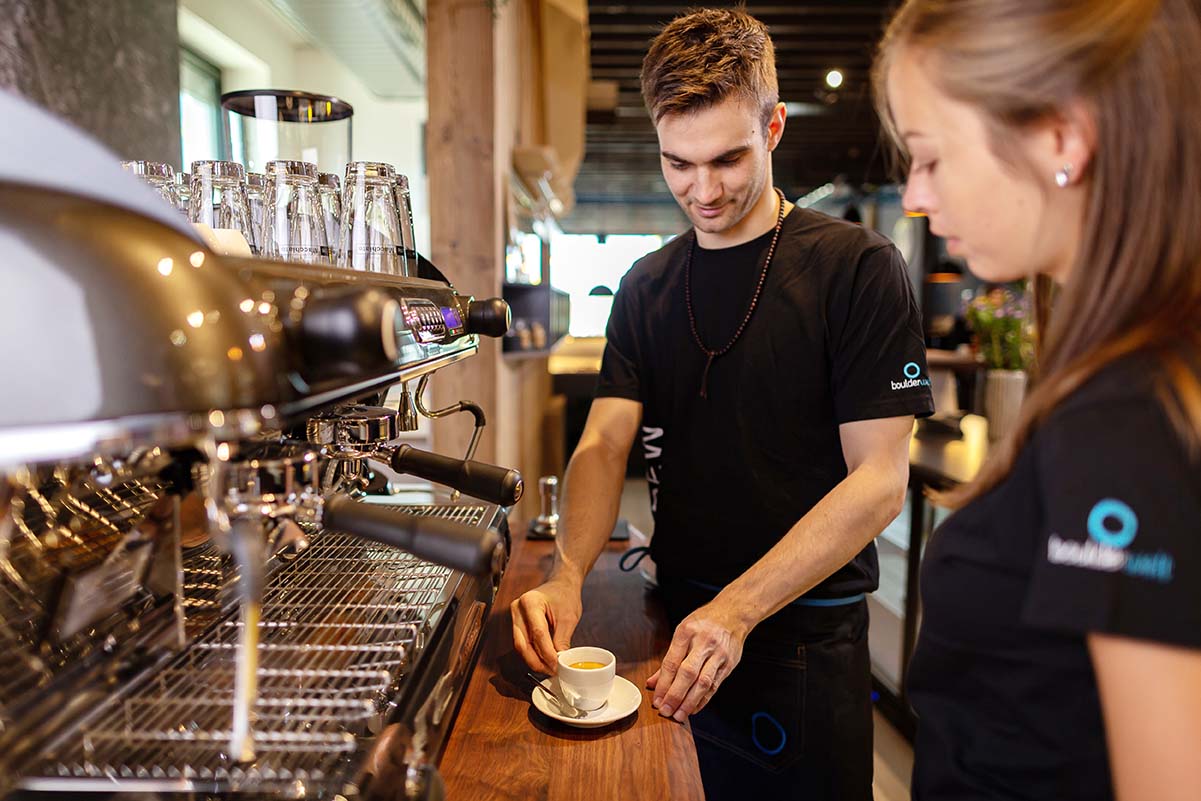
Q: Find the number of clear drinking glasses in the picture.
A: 8